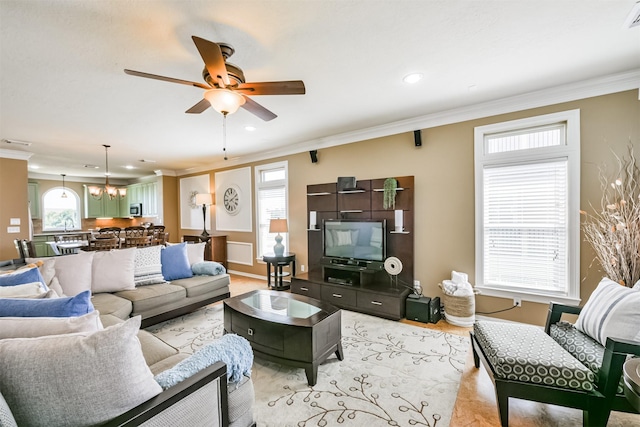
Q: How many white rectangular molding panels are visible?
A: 3